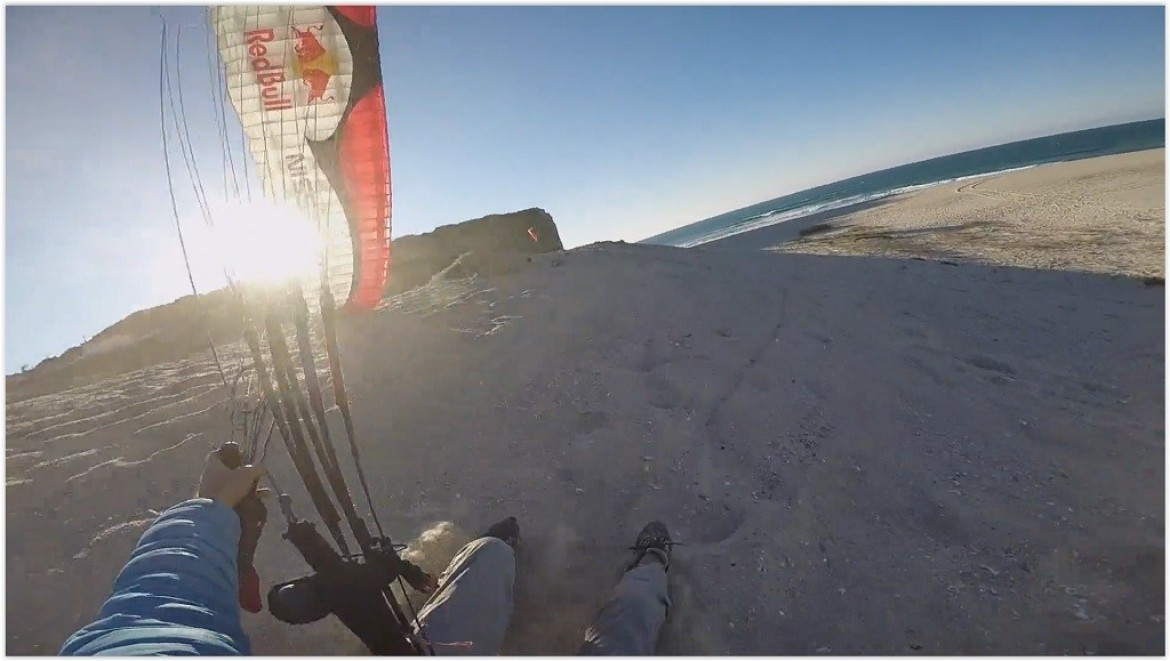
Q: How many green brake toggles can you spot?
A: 0